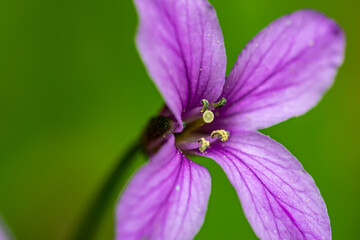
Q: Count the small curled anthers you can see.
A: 4